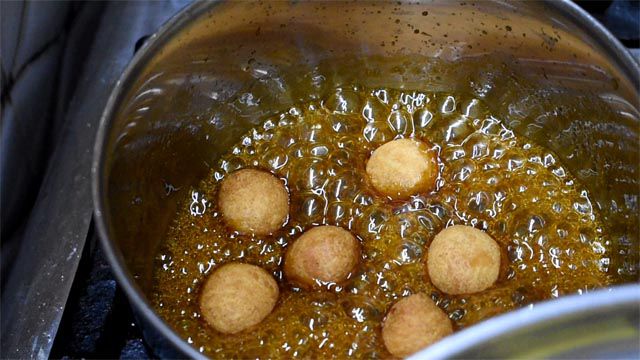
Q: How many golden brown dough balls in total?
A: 6